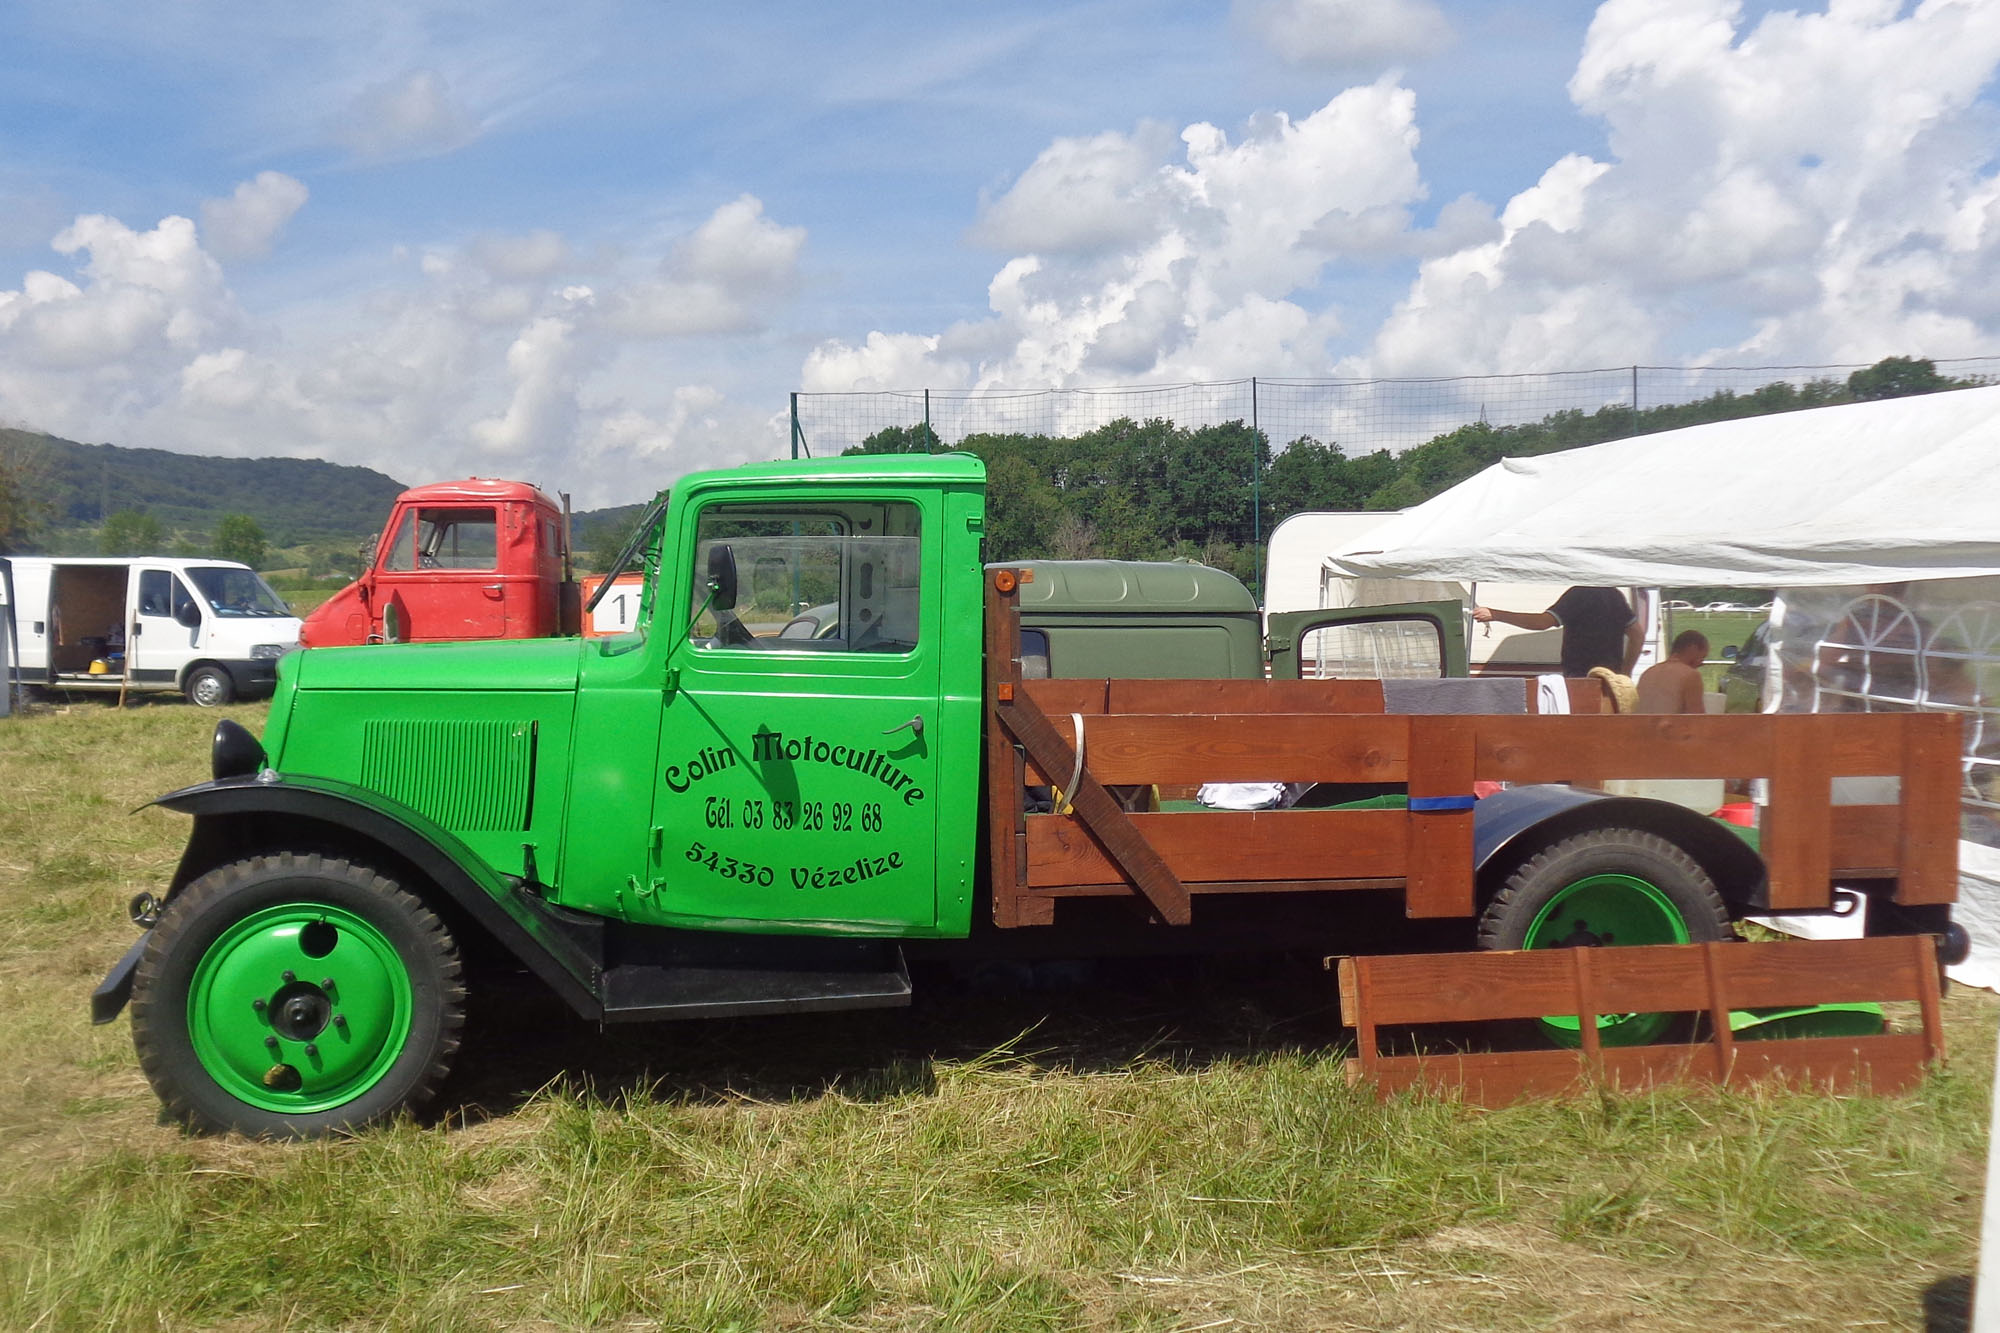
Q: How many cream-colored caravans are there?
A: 1